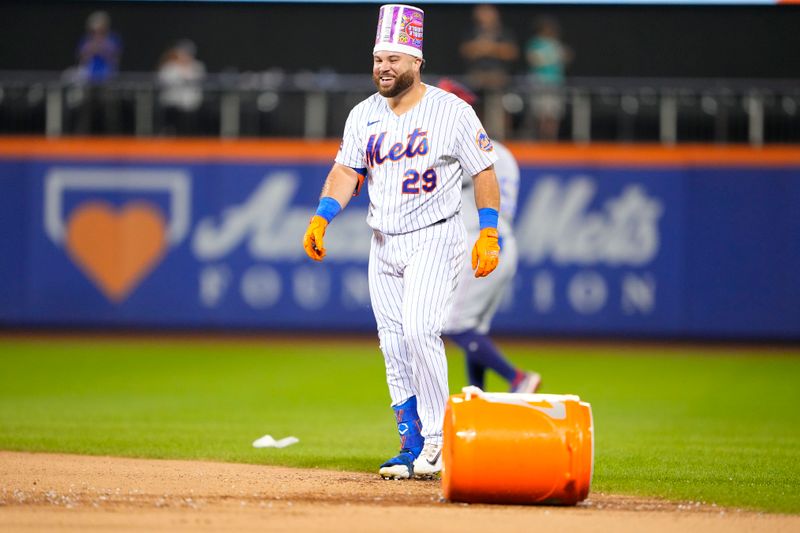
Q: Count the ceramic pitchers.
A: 0